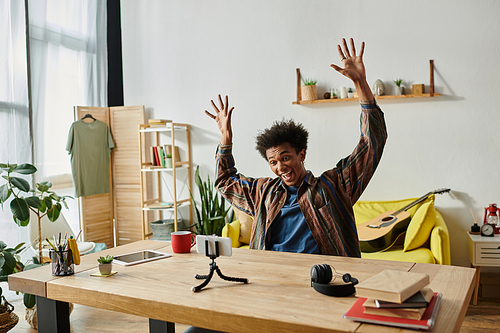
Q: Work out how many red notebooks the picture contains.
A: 1